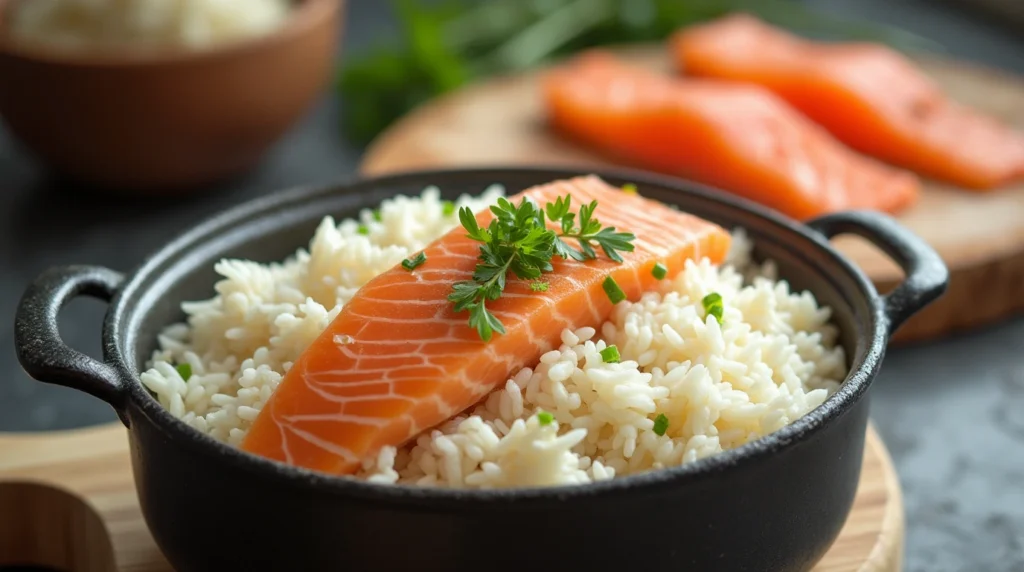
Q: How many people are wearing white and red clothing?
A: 0